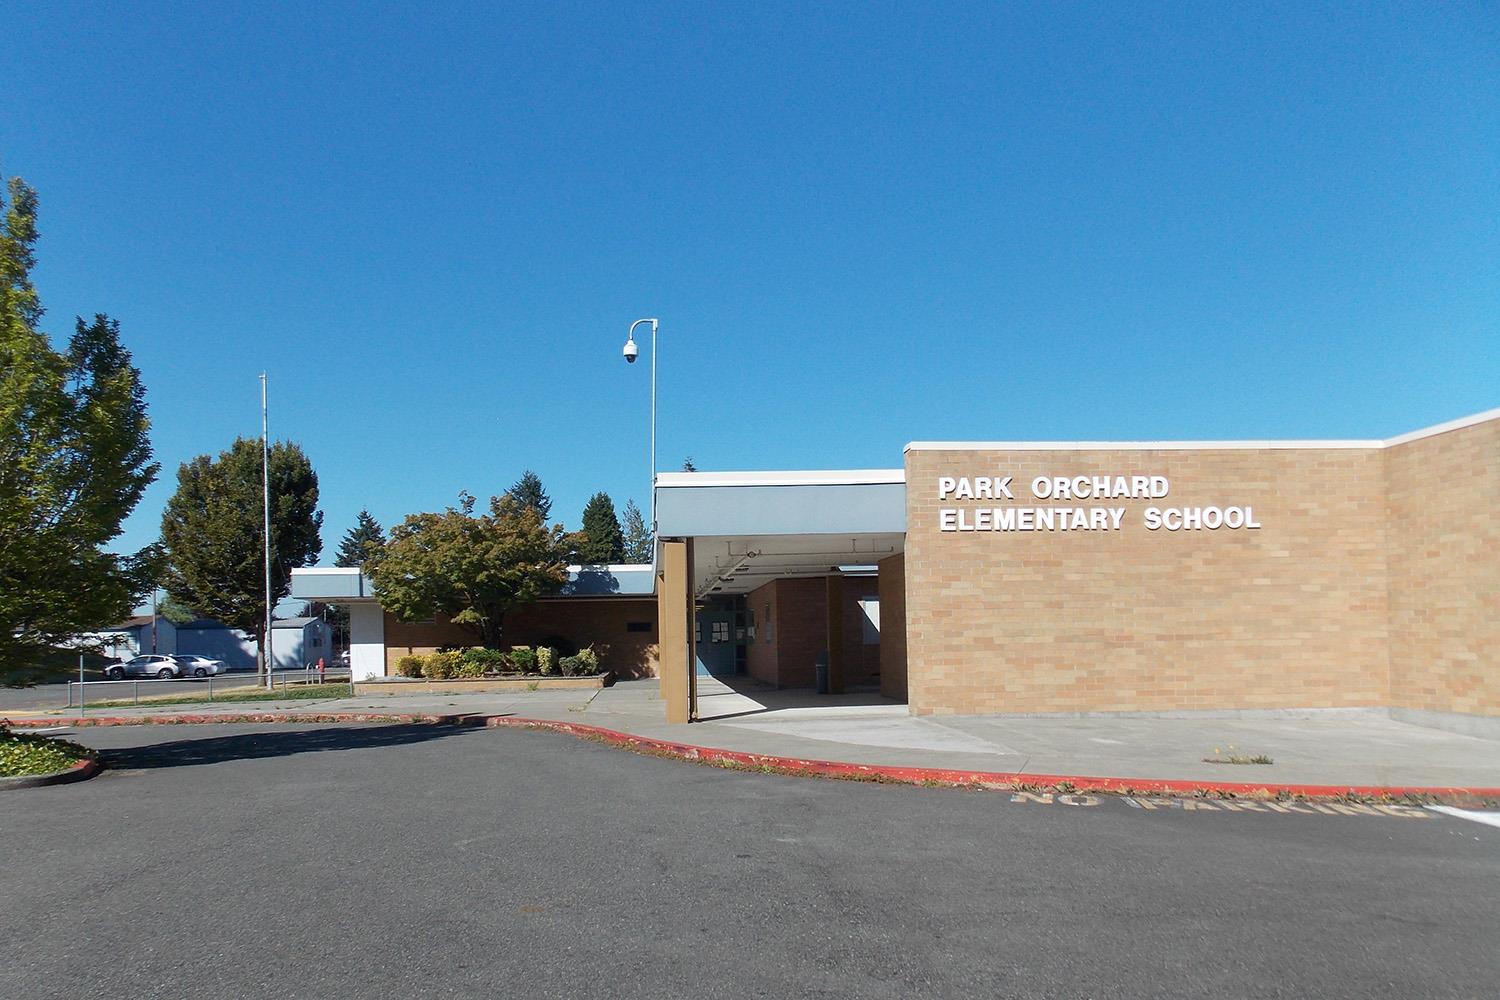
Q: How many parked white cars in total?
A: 2